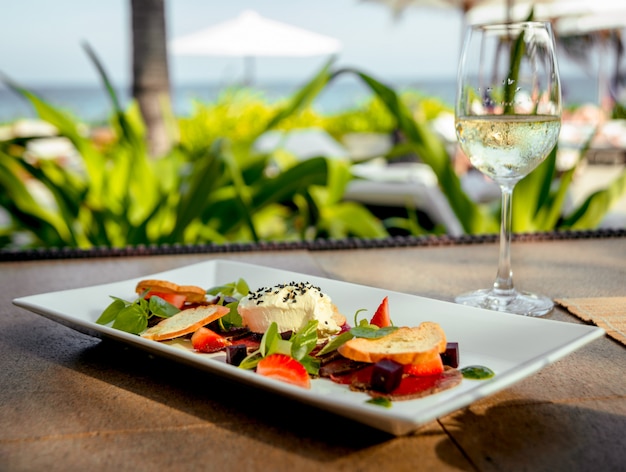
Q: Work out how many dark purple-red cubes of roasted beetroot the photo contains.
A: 3